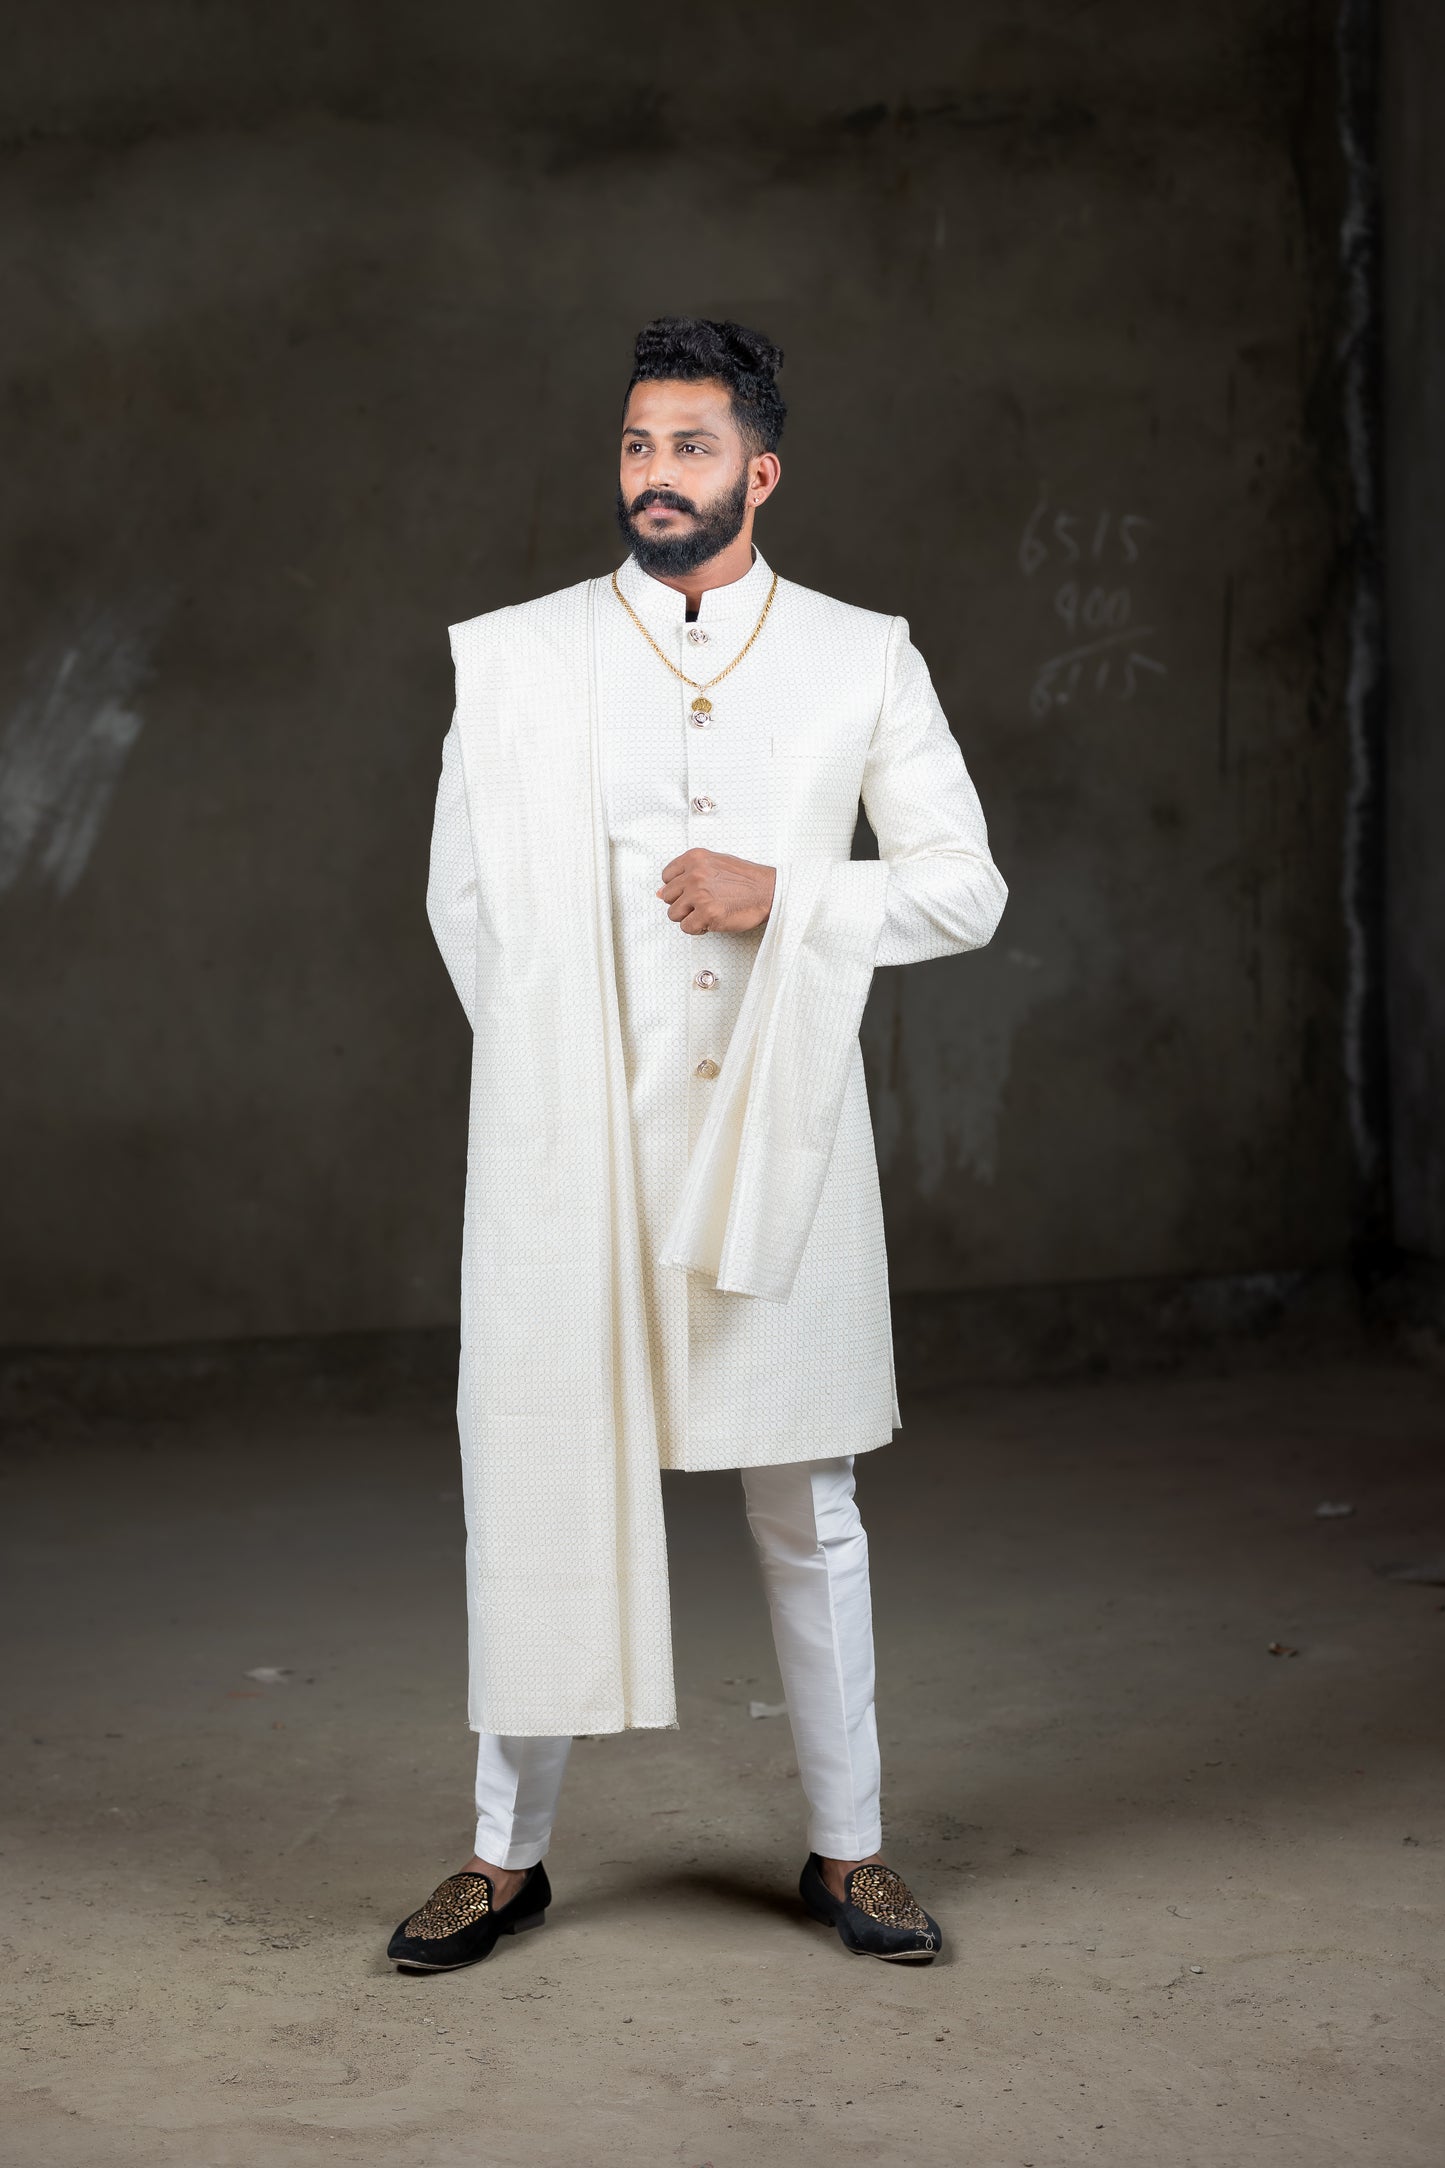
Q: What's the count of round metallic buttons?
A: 5